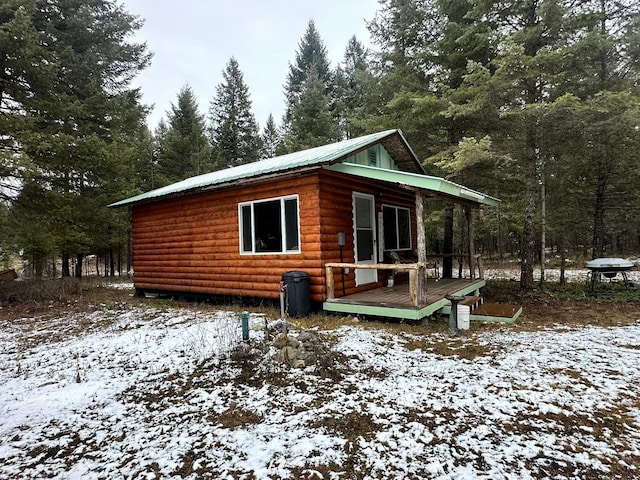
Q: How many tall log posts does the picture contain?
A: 2